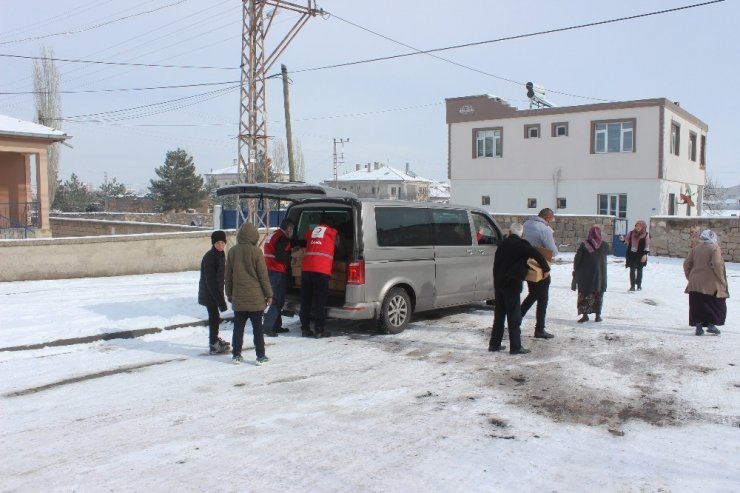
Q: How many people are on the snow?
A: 9